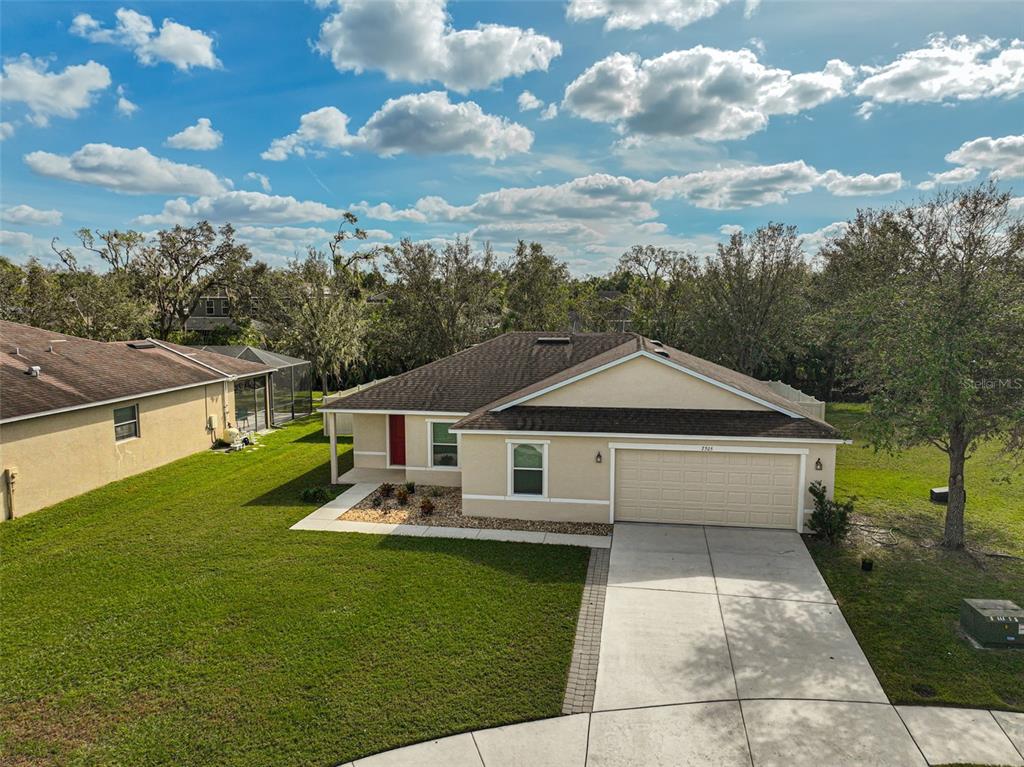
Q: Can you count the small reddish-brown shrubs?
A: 3